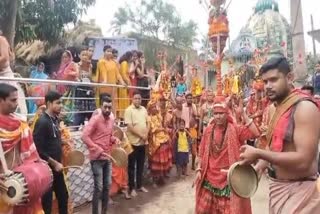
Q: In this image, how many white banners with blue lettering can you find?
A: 1